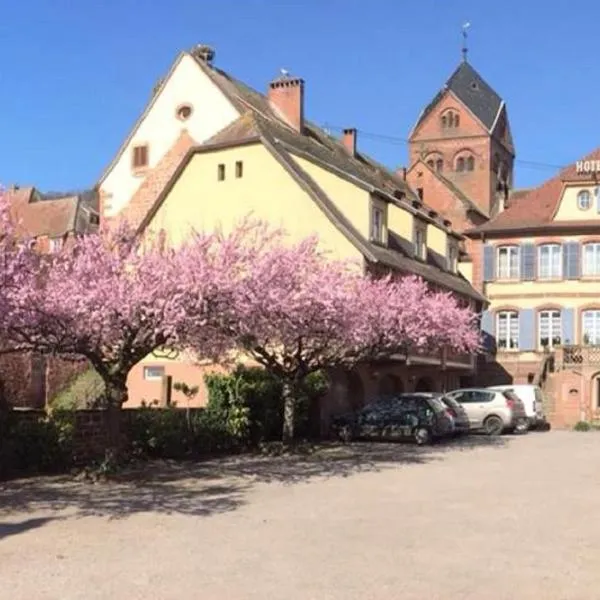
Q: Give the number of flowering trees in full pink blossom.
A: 2